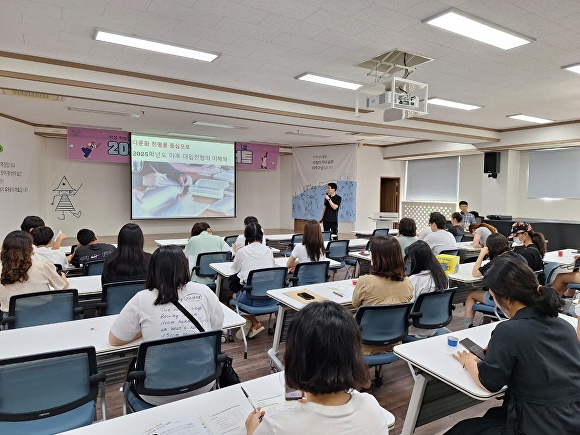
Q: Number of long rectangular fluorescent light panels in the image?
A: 6